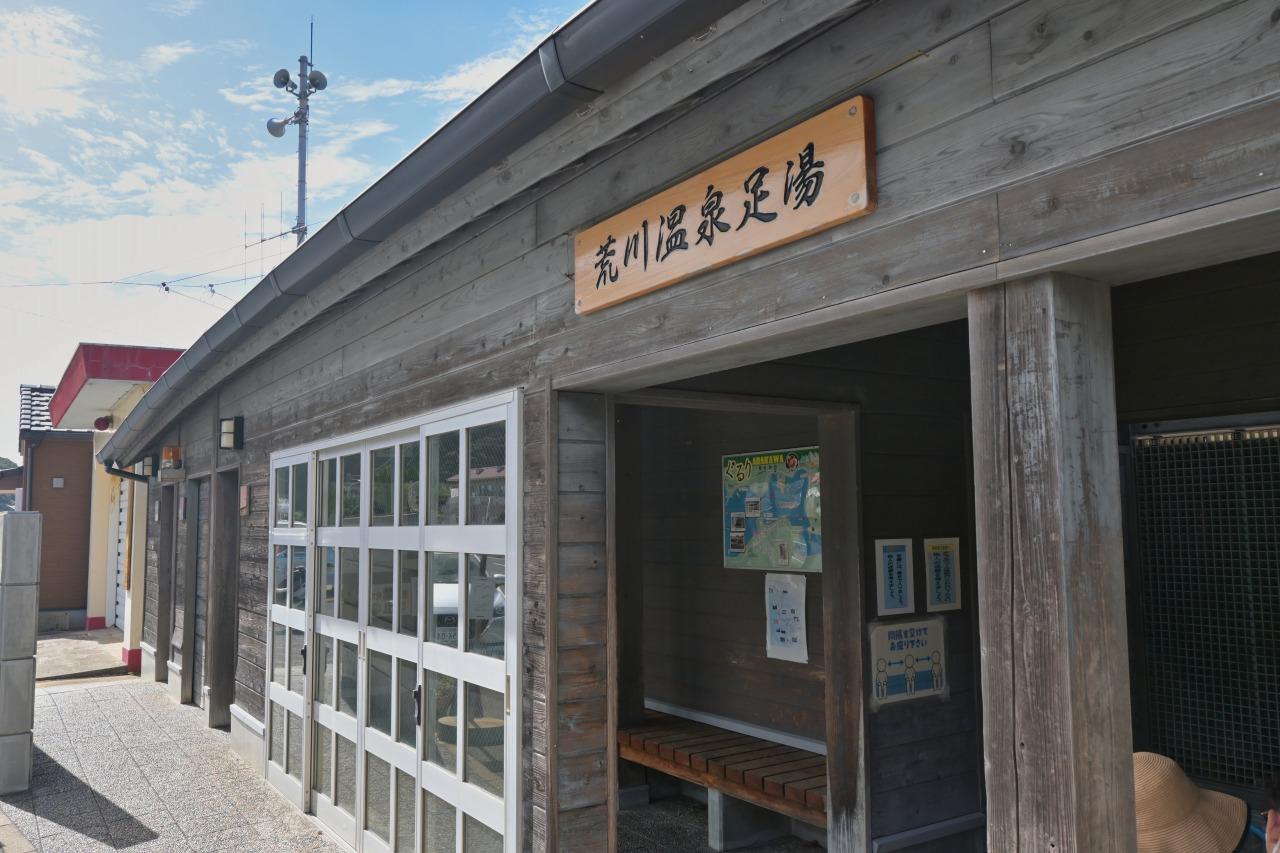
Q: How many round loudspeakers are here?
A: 3